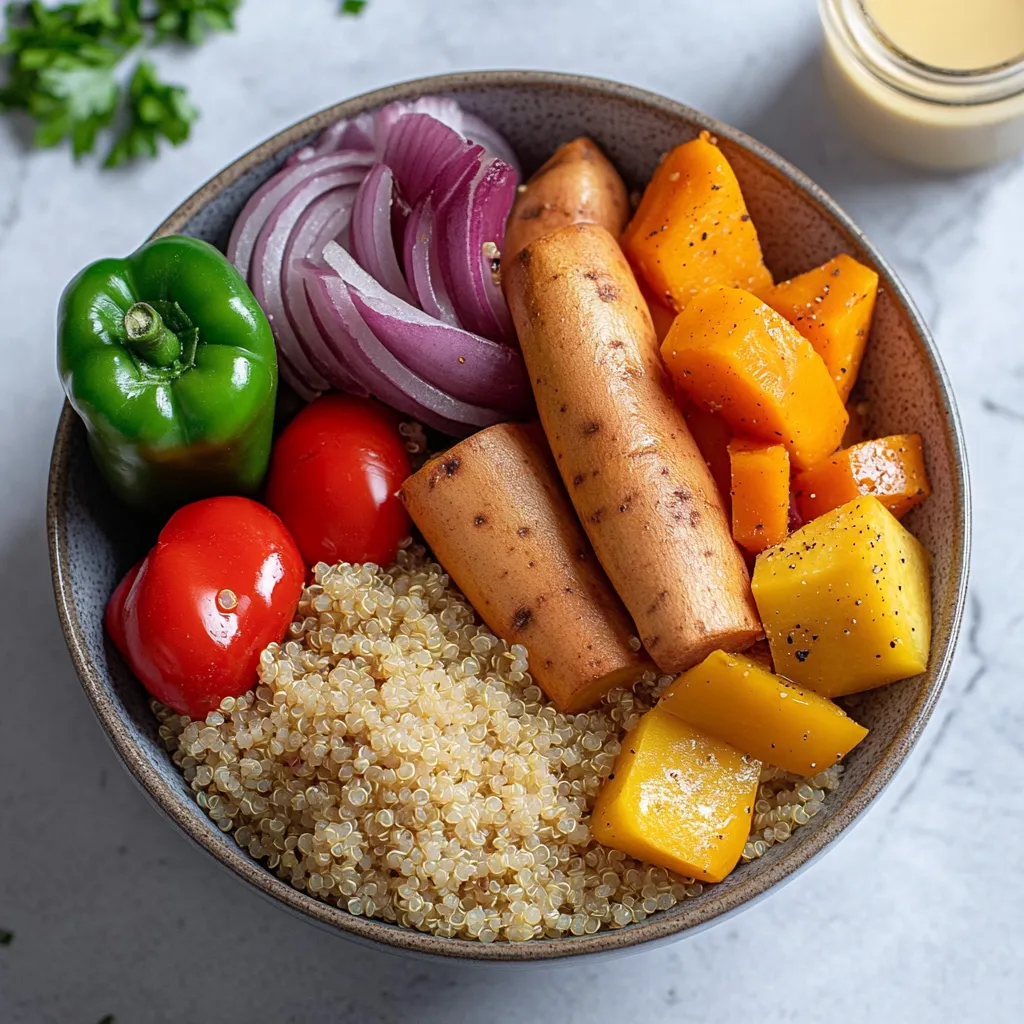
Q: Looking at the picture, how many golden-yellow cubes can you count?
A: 3